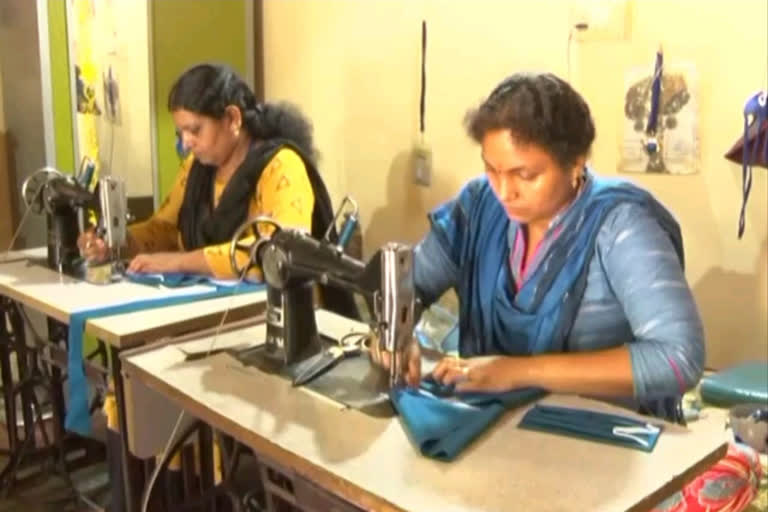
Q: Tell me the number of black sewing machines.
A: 2